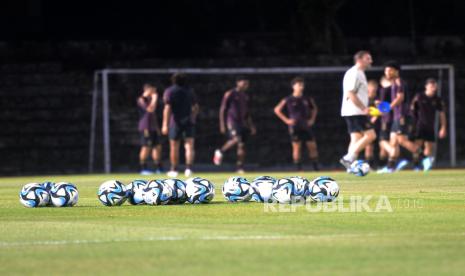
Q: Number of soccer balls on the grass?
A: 14